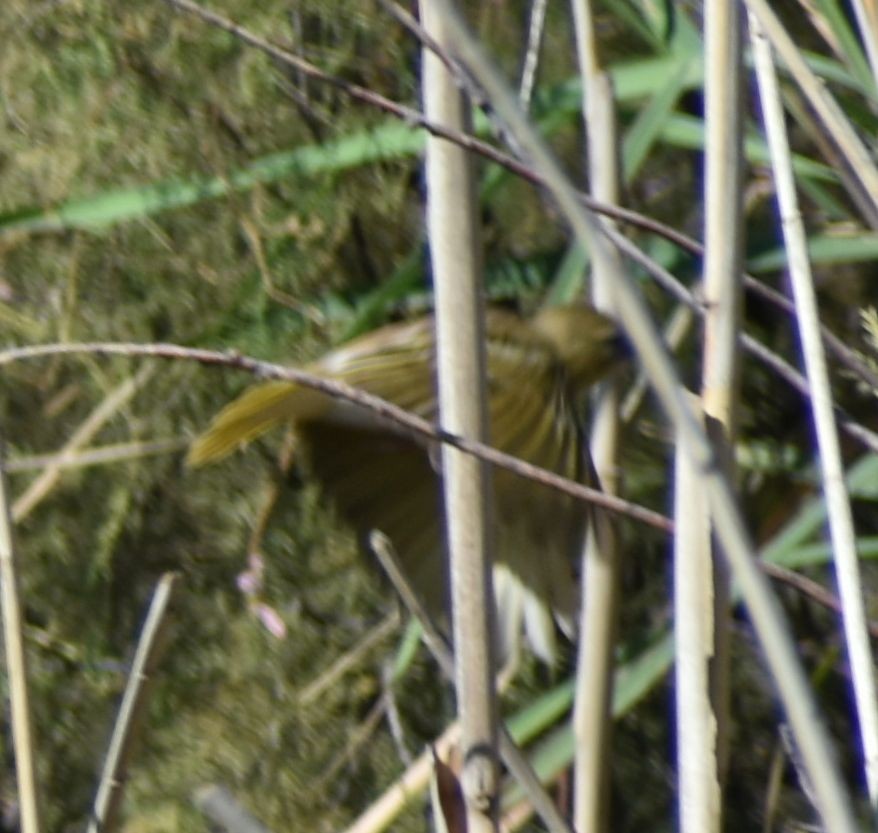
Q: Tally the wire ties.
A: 0